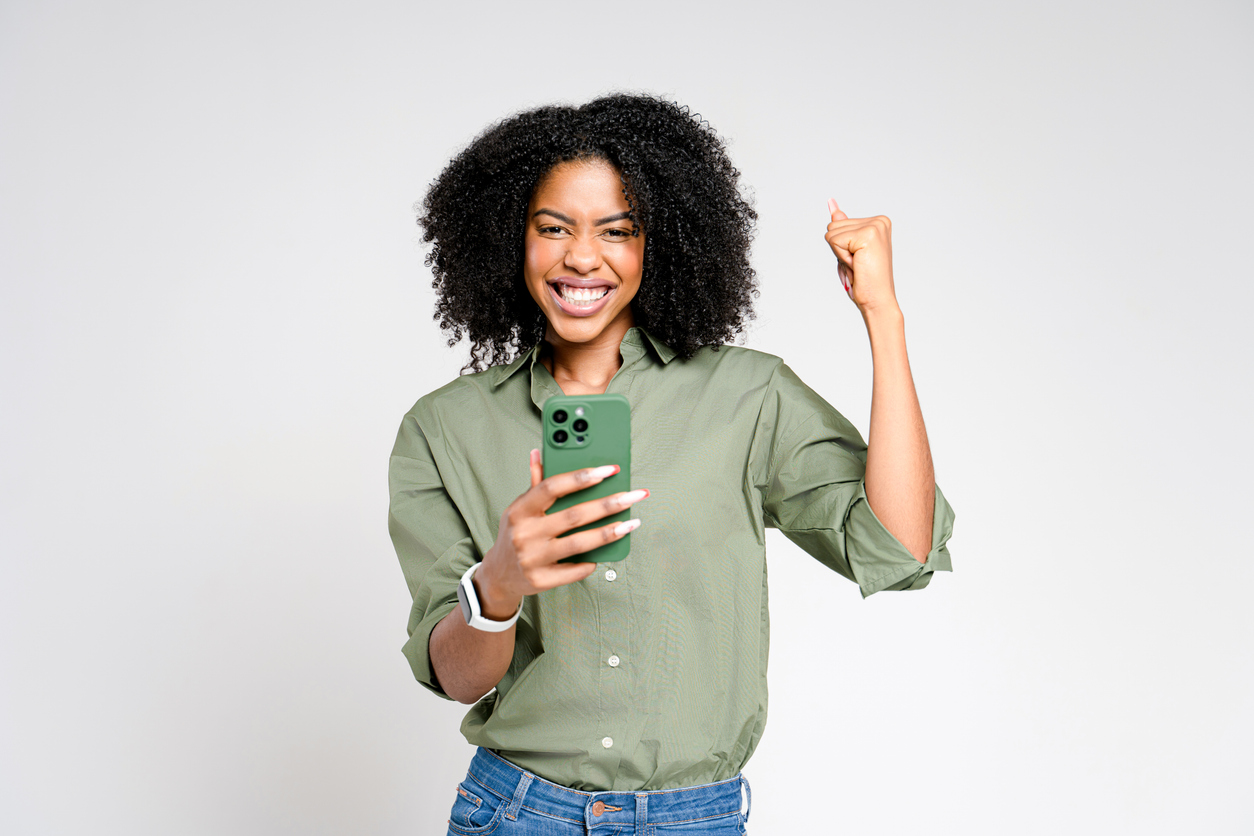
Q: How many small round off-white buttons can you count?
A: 3